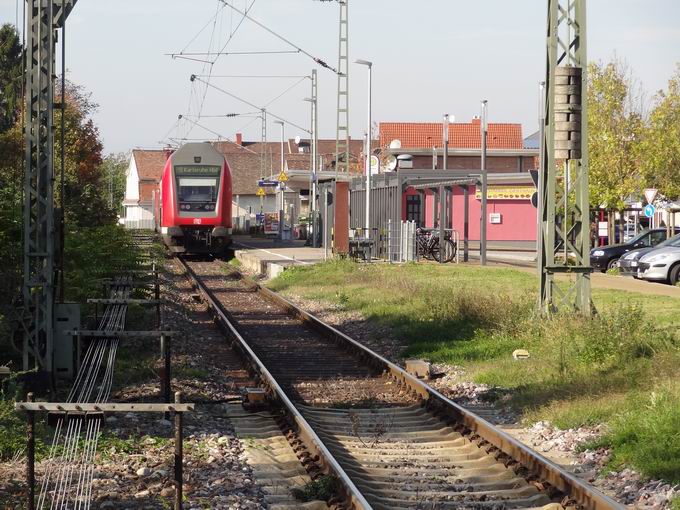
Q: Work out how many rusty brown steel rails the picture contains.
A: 2